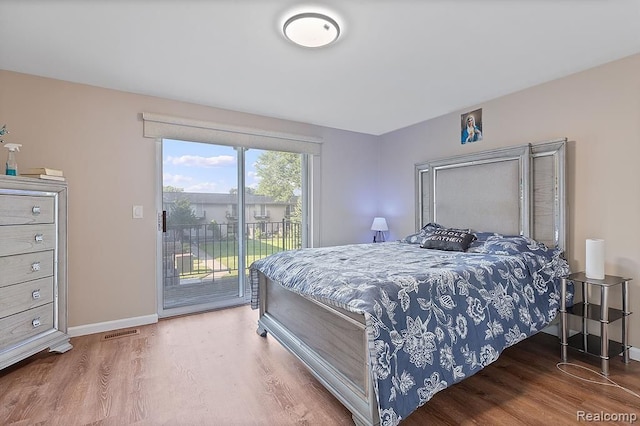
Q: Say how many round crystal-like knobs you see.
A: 5